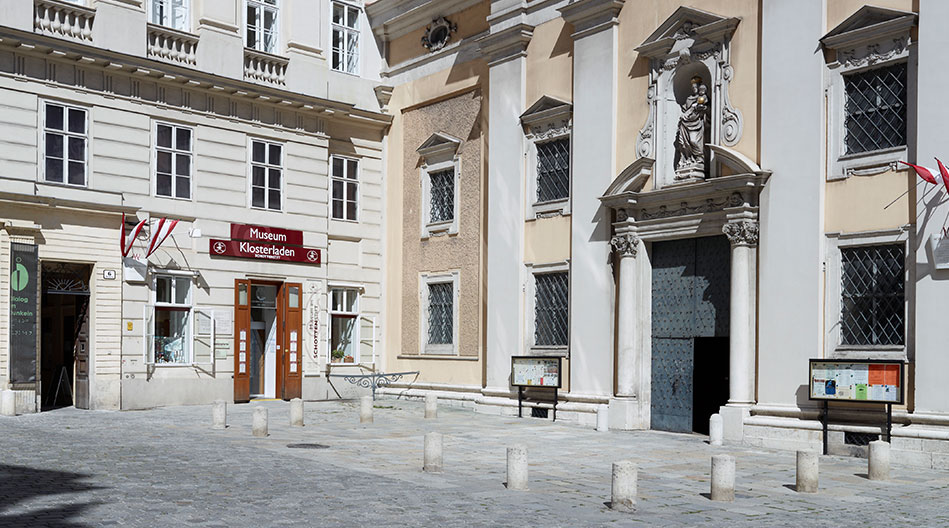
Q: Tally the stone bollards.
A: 14